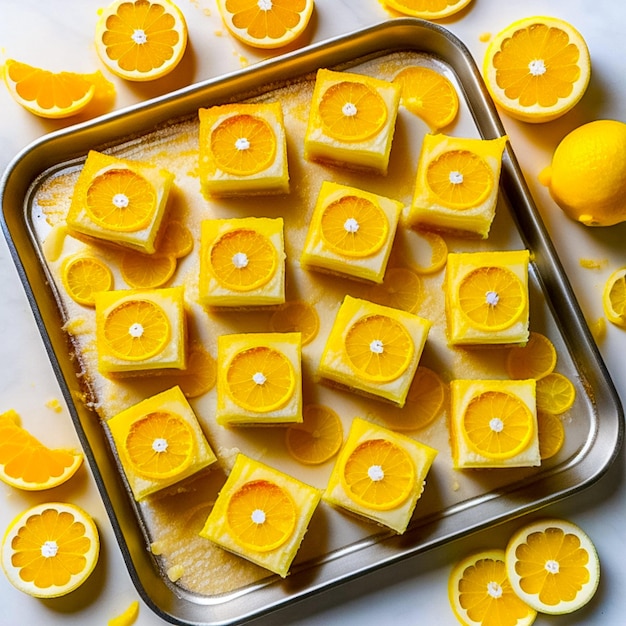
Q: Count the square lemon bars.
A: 14